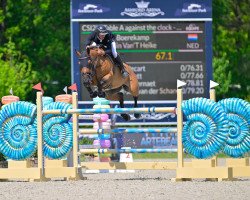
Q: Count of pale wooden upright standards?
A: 4